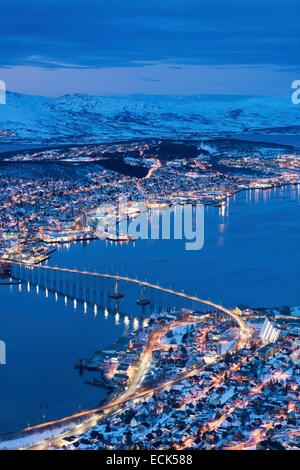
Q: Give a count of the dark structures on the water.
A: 2